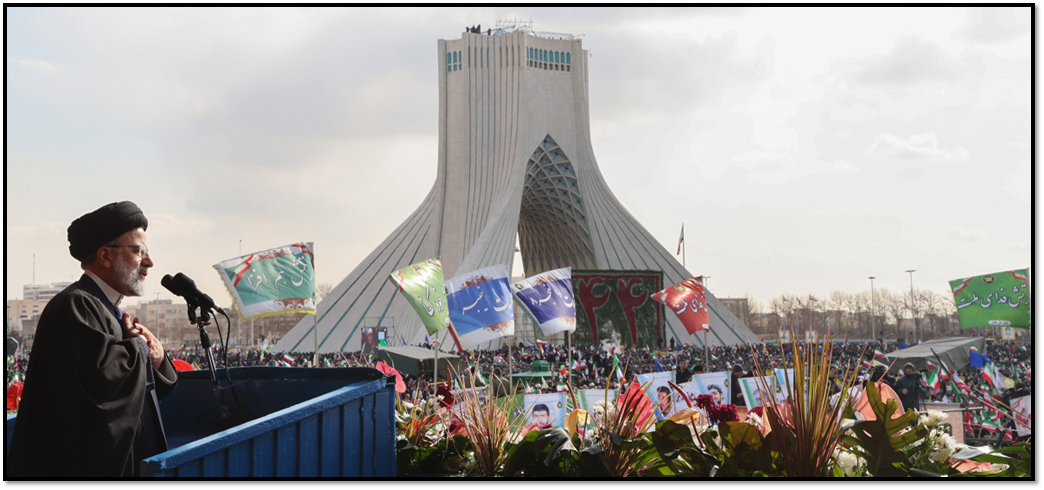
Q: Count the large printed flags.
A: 6